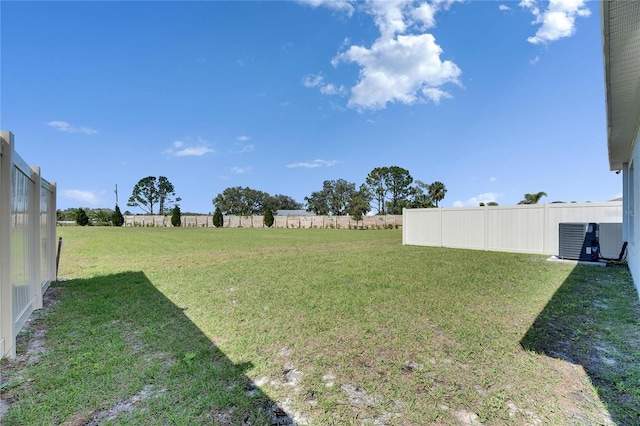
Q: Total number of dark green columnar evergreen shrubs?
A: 5